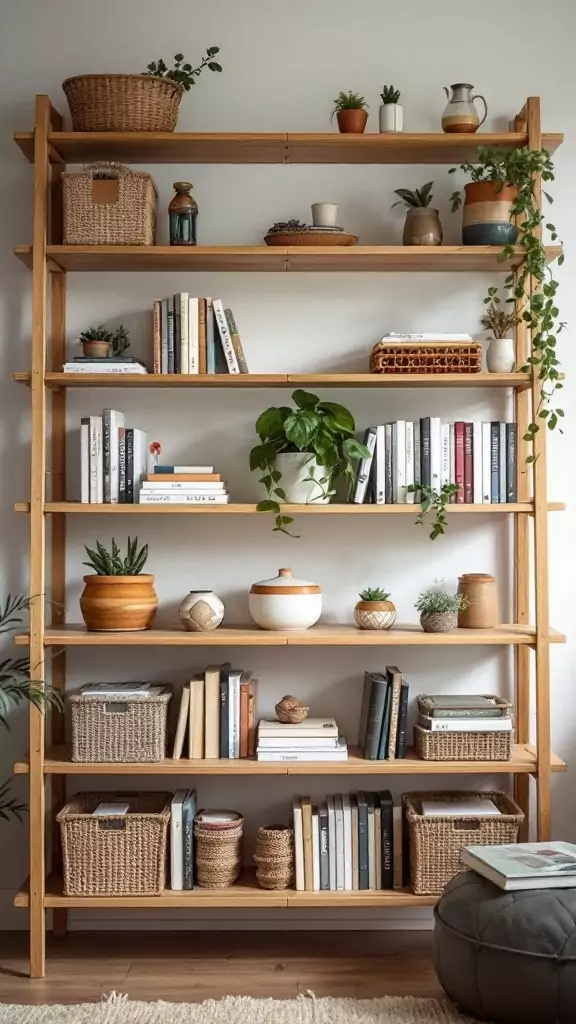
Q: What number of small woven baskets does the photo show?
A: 2